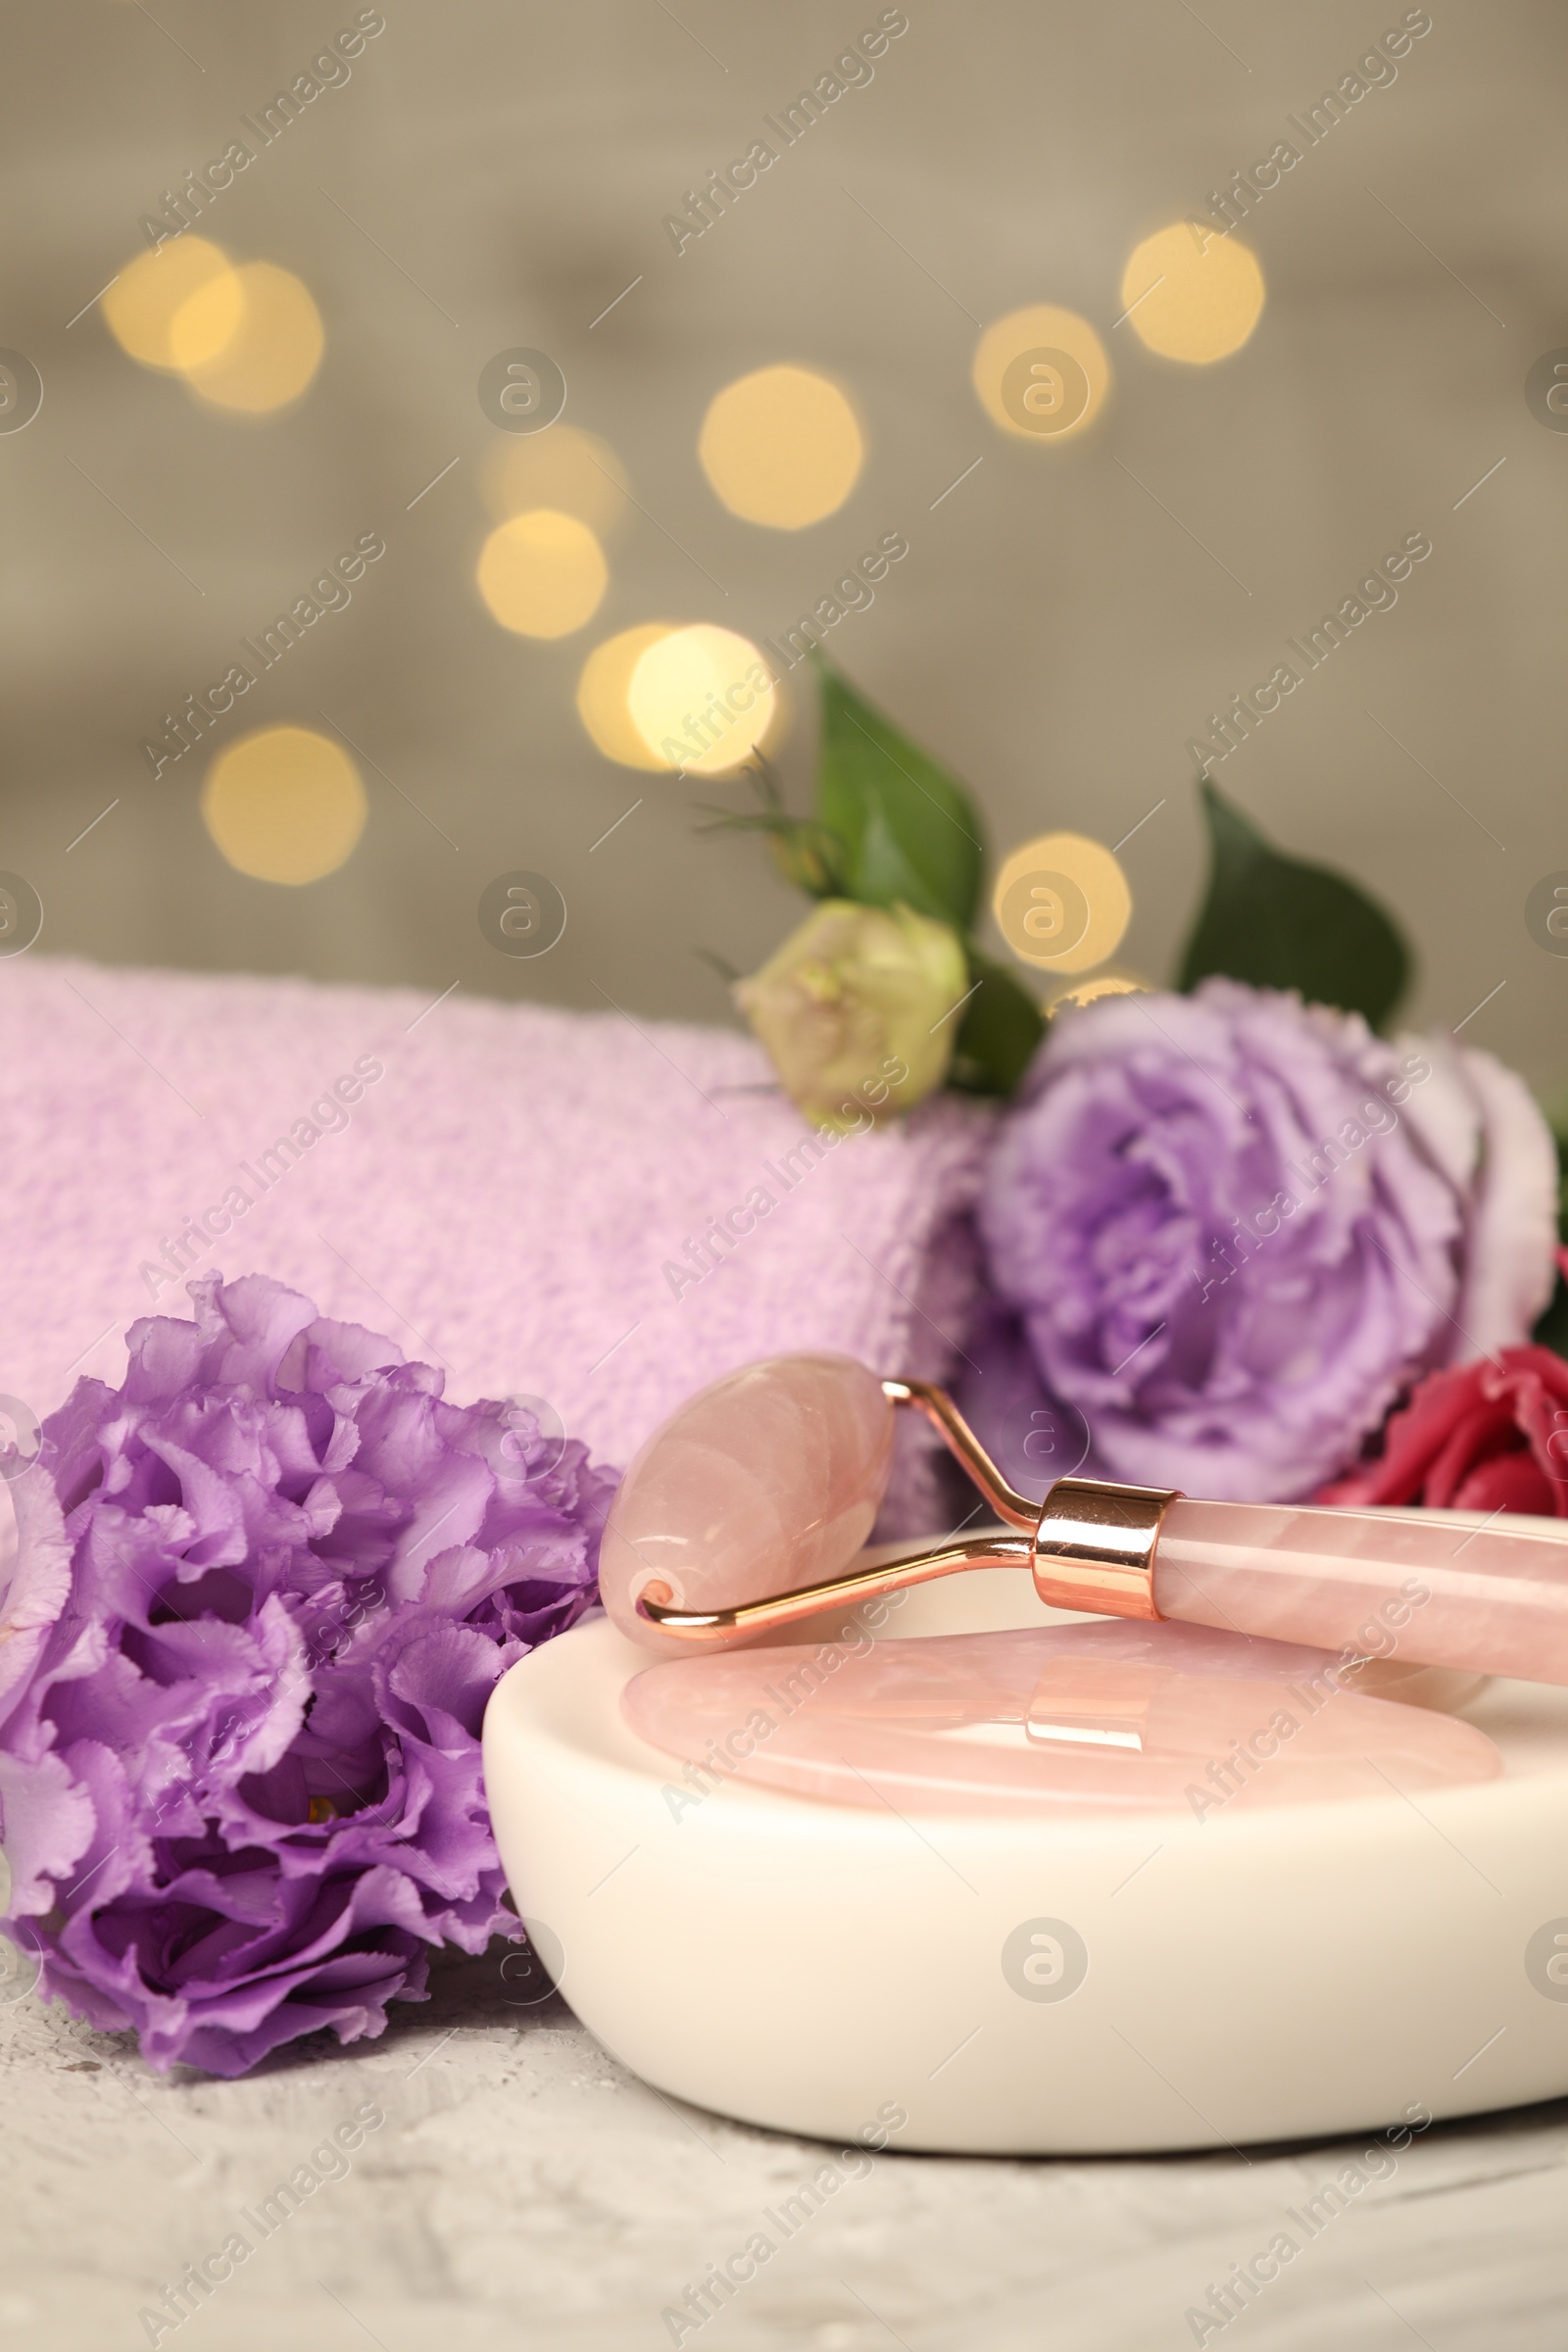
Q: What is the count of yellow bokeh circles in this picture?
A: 12